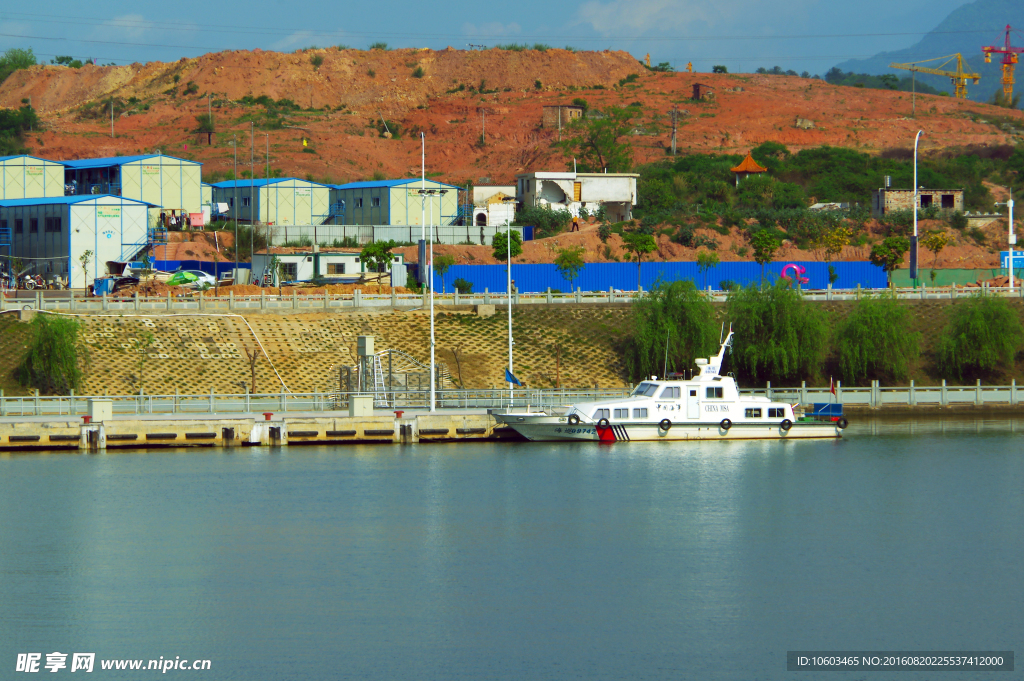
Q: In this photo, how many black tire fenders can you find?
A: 6